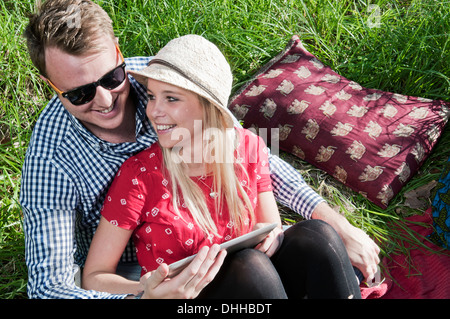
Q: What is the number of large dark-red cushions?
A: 1